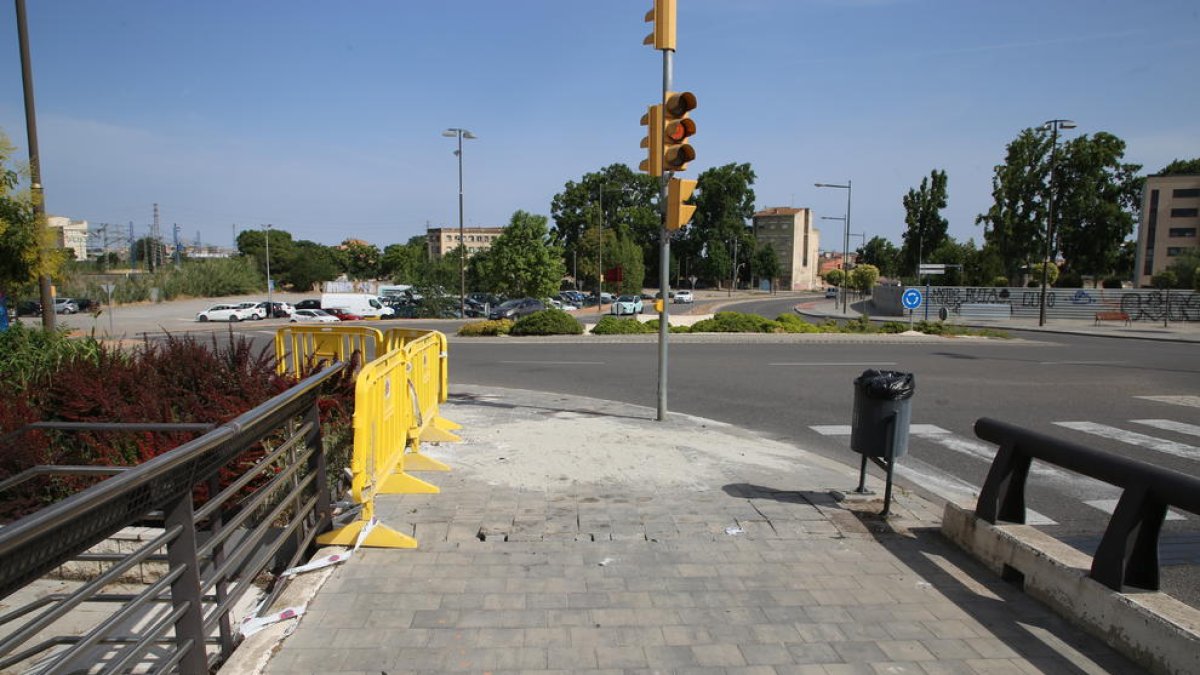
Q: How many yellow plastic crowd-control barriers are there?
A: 4